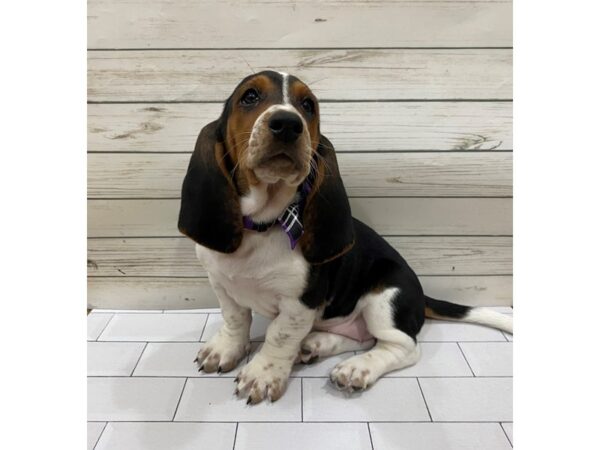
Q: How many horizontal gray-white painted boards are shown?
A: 7